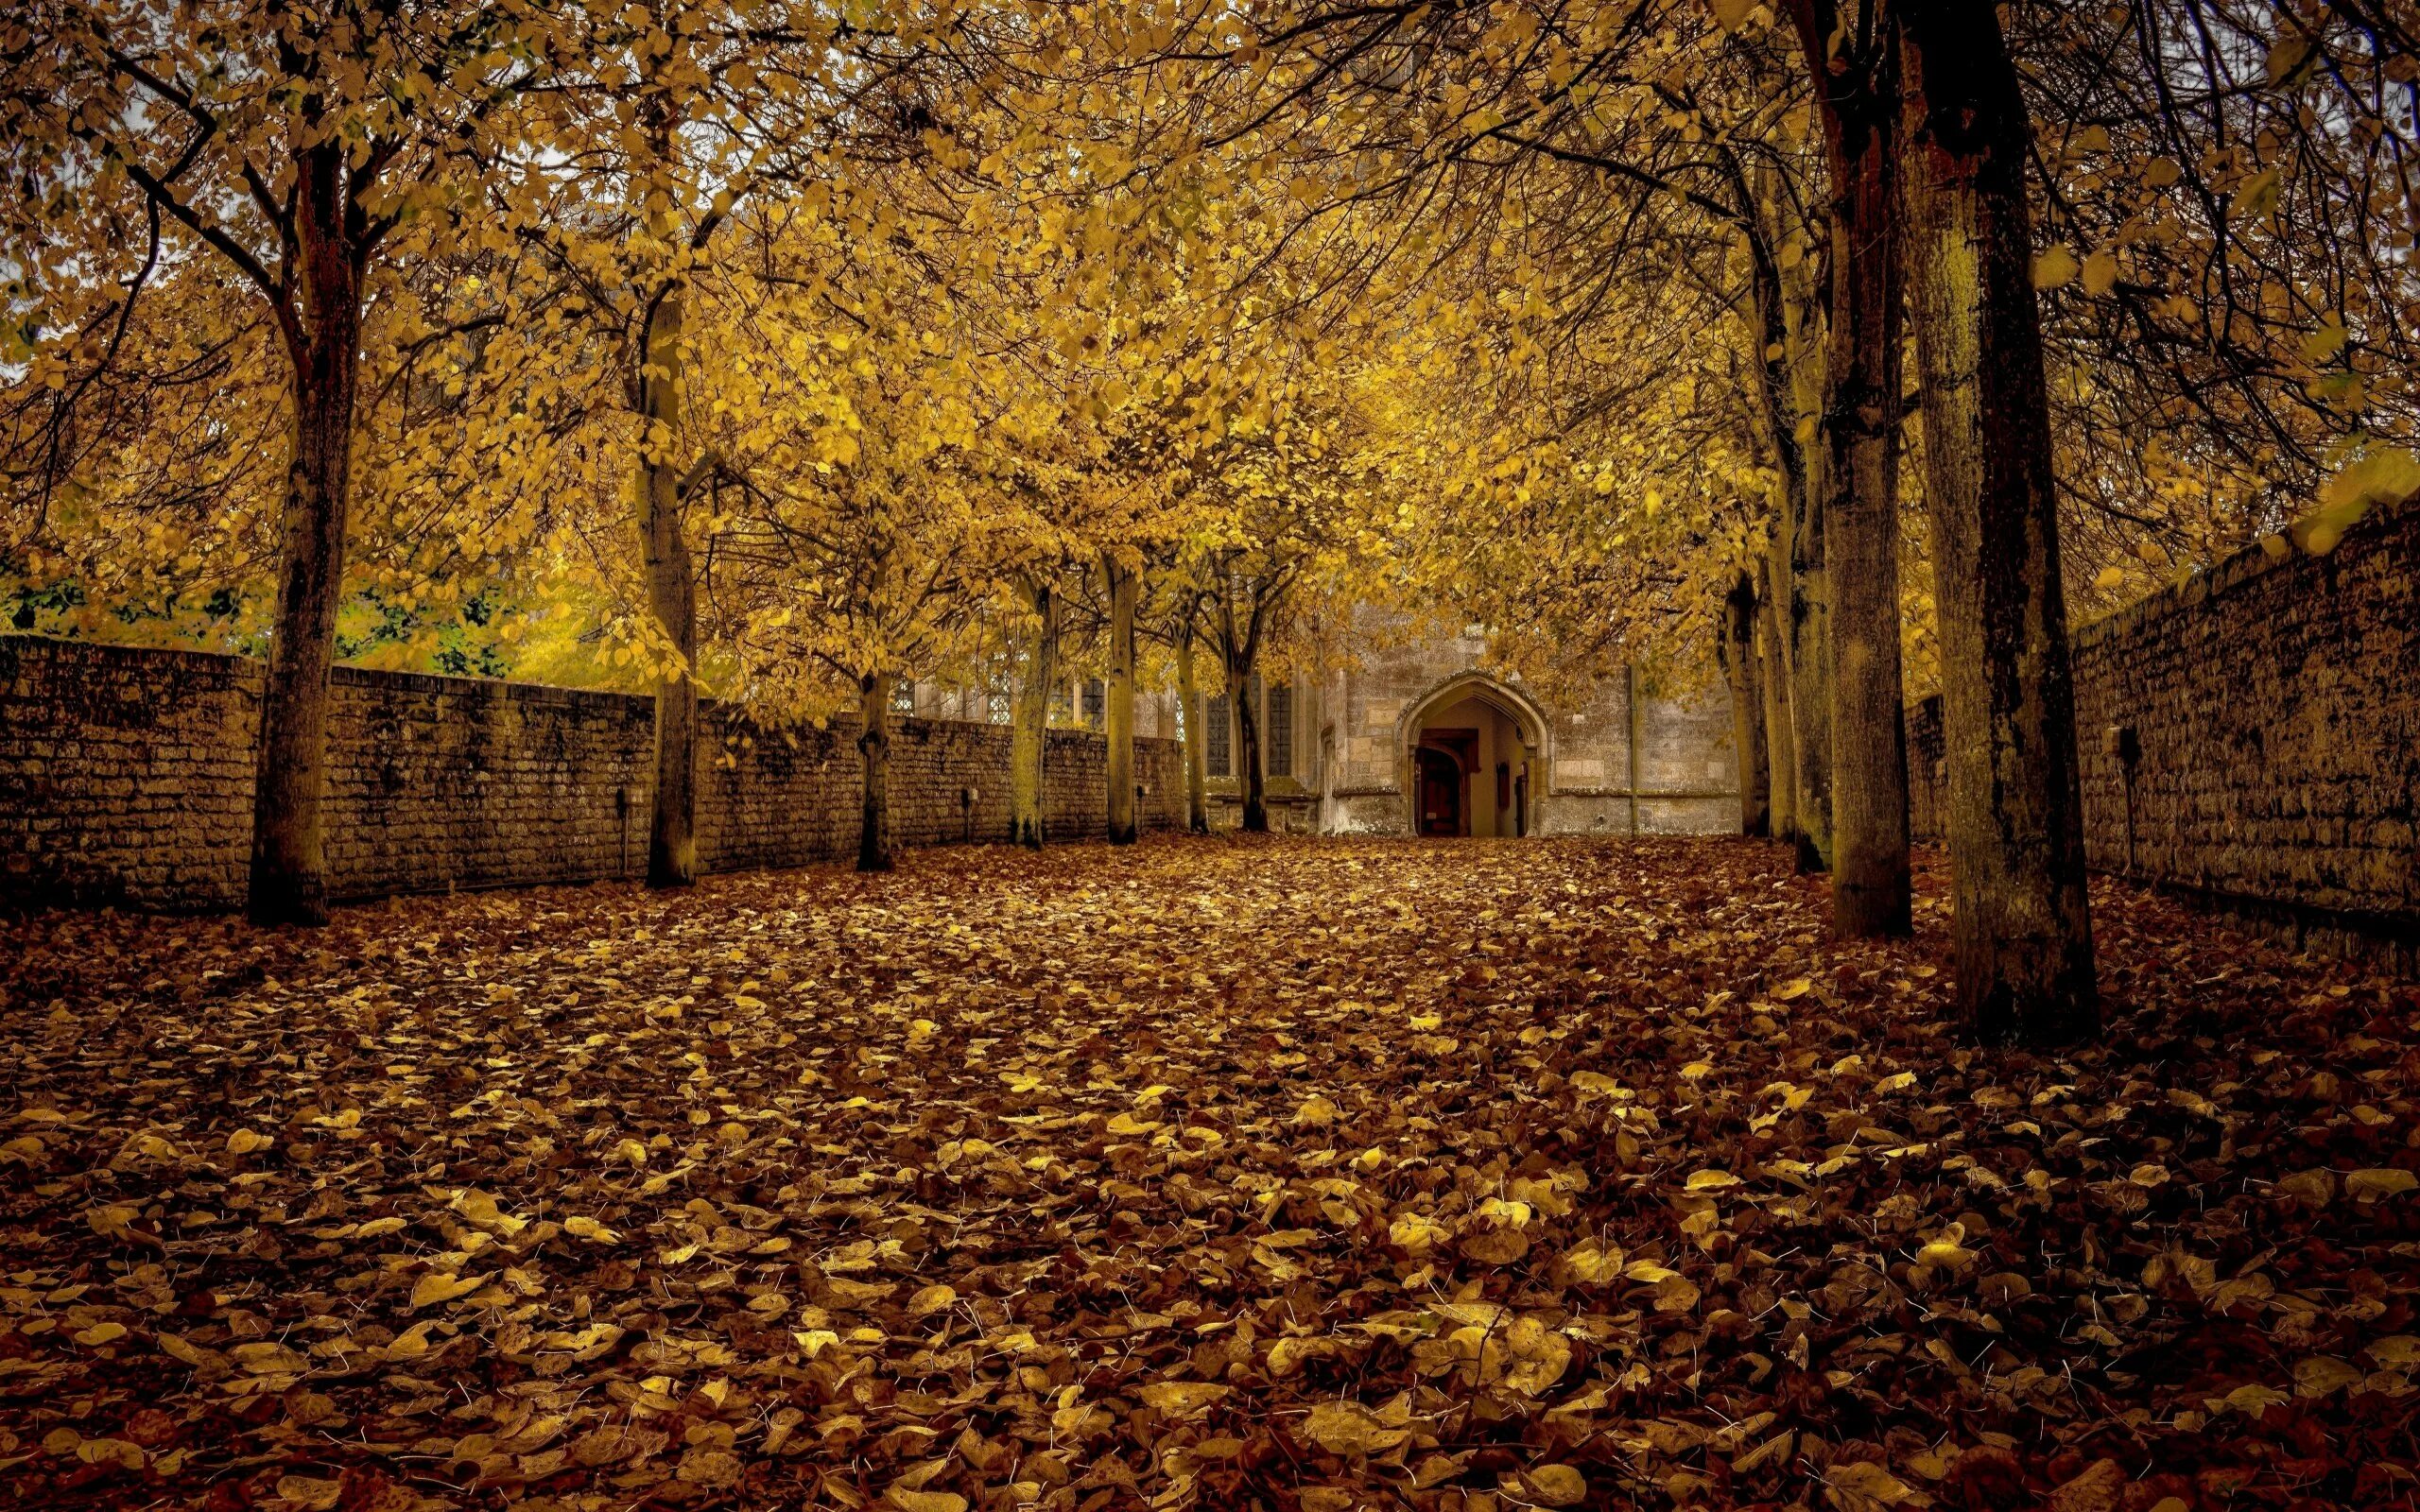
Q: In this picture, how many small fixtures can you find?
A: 4